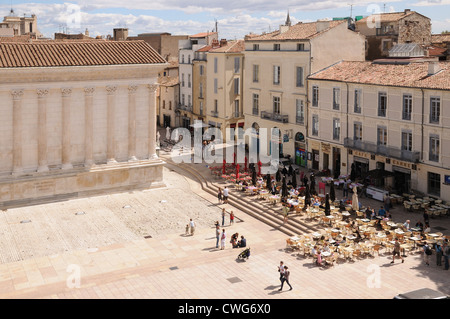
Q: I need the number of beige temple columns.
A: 7